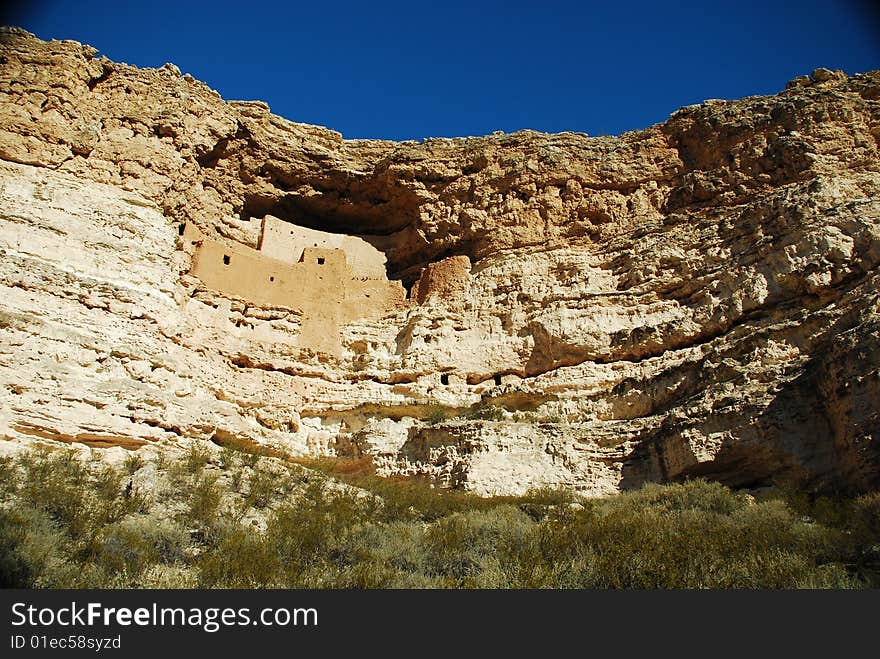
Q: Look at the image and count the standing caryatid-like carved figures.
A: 0